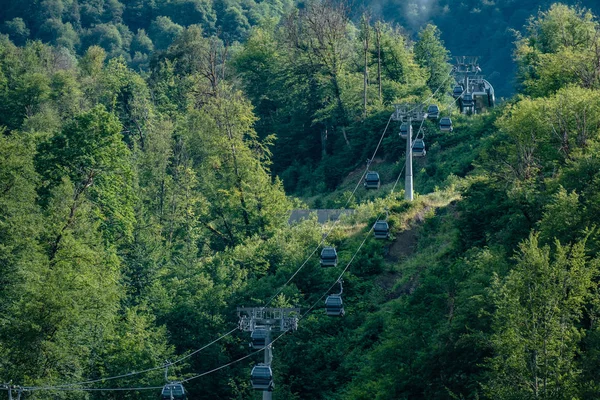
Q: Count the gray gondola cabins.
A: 13